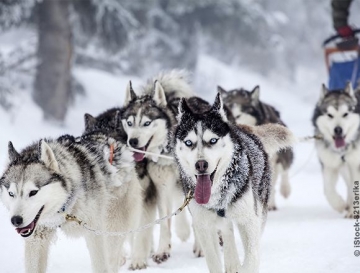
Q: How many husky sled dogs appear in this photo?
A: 6